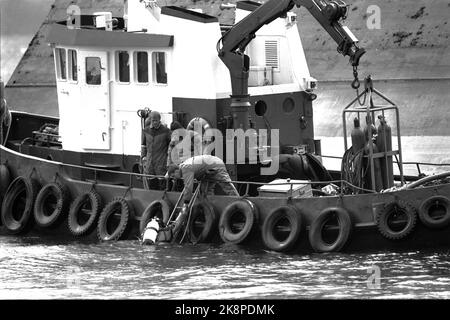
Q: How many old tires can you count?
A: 12